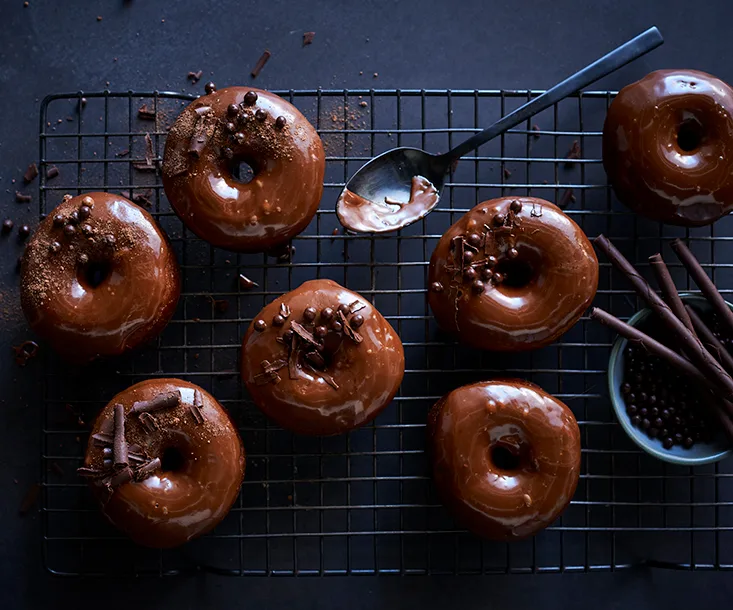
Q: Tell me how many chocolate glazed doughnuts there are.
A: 7